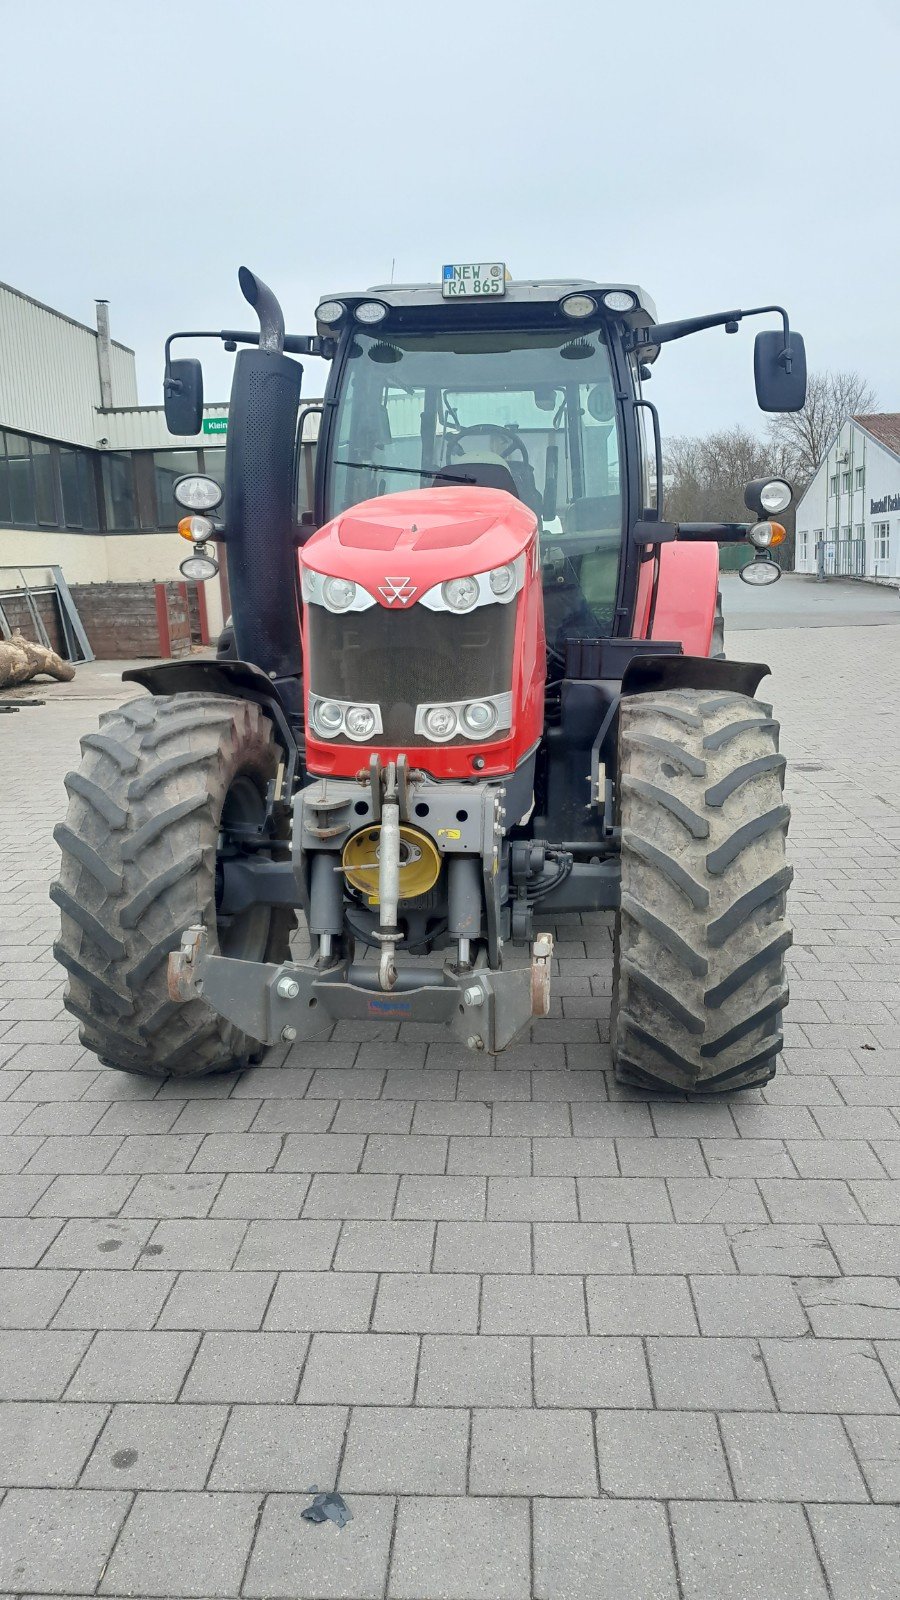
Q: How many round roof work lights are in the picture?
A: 4